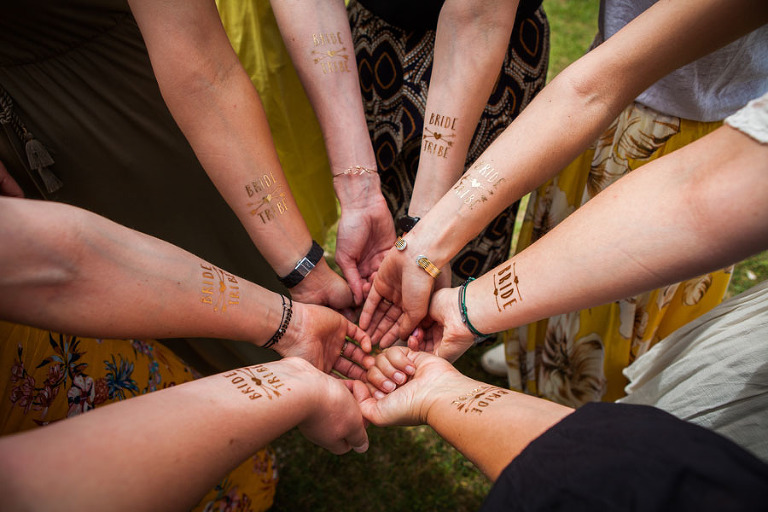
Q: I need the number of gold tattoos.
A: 8